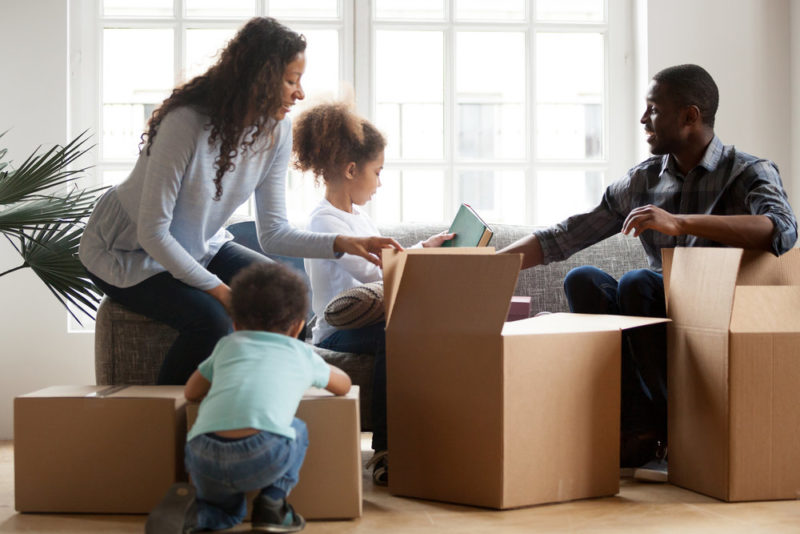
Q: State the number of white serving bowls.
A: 0